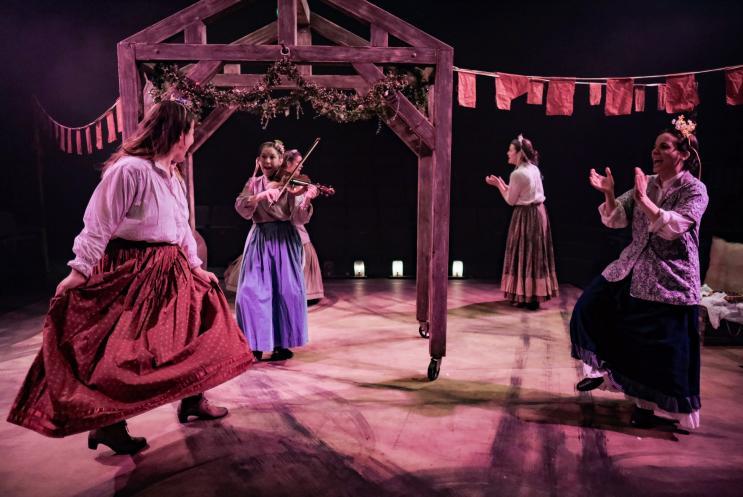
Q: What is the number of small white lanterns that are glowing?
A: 3